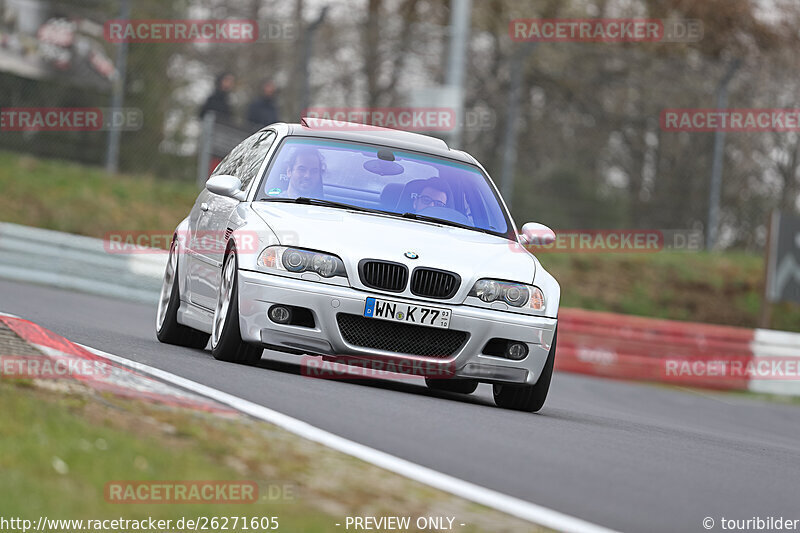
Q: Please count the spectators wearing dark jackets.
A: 2